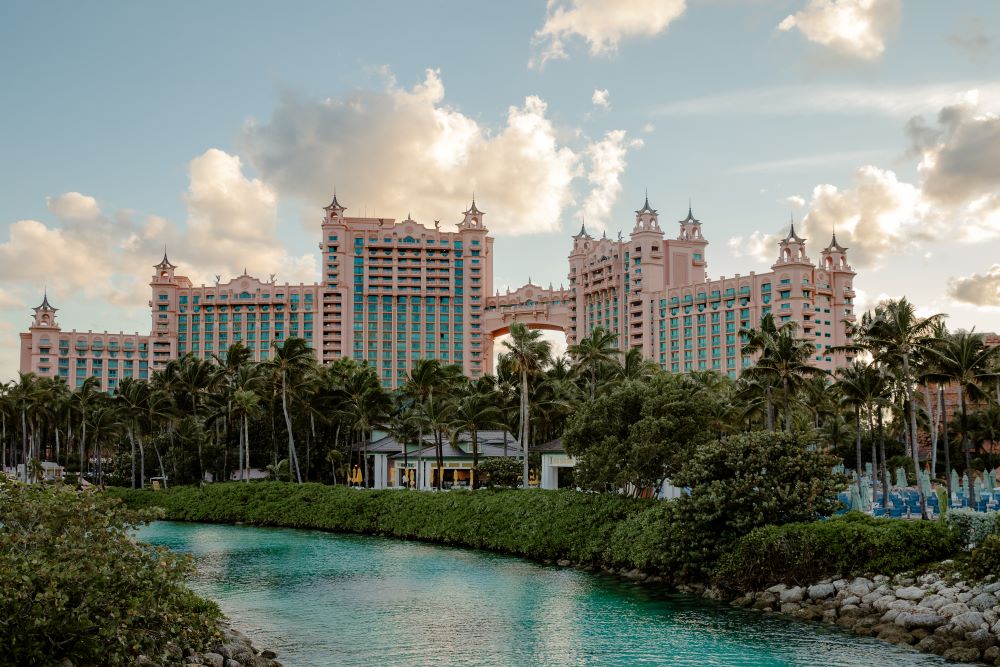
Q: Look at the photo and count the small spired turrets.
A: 9